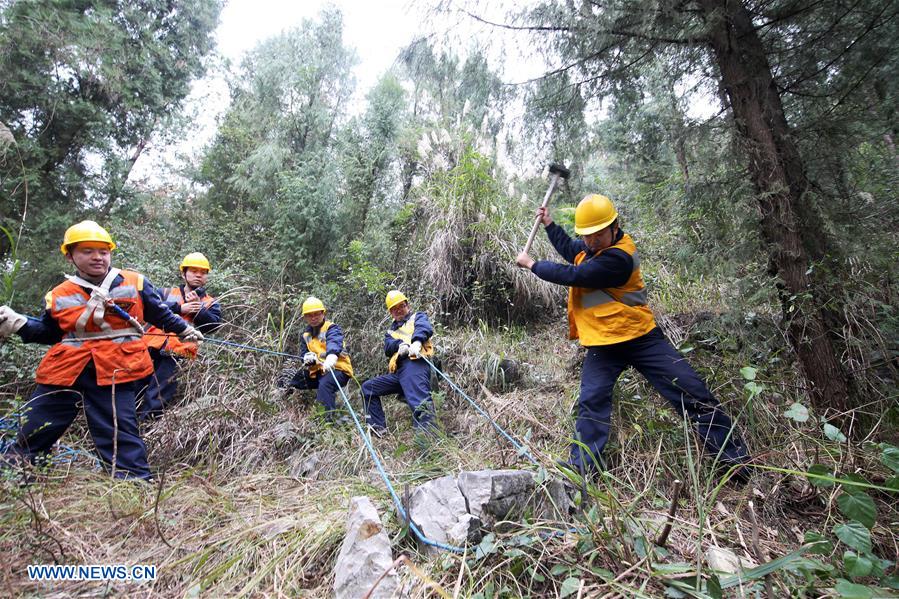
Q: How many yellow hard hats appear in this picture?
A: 5